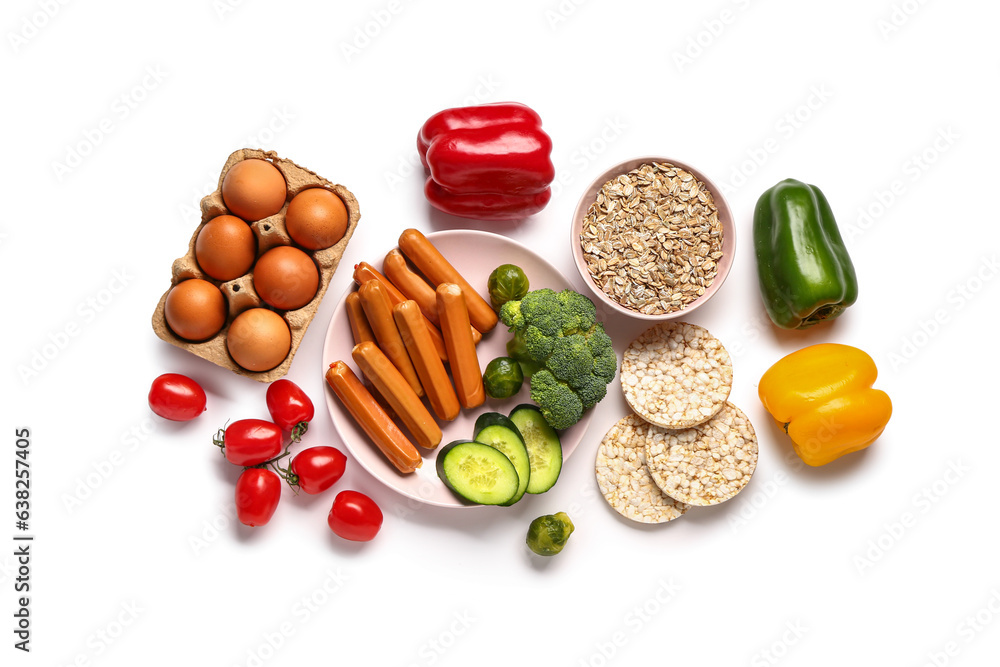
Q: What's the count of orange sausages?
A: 9